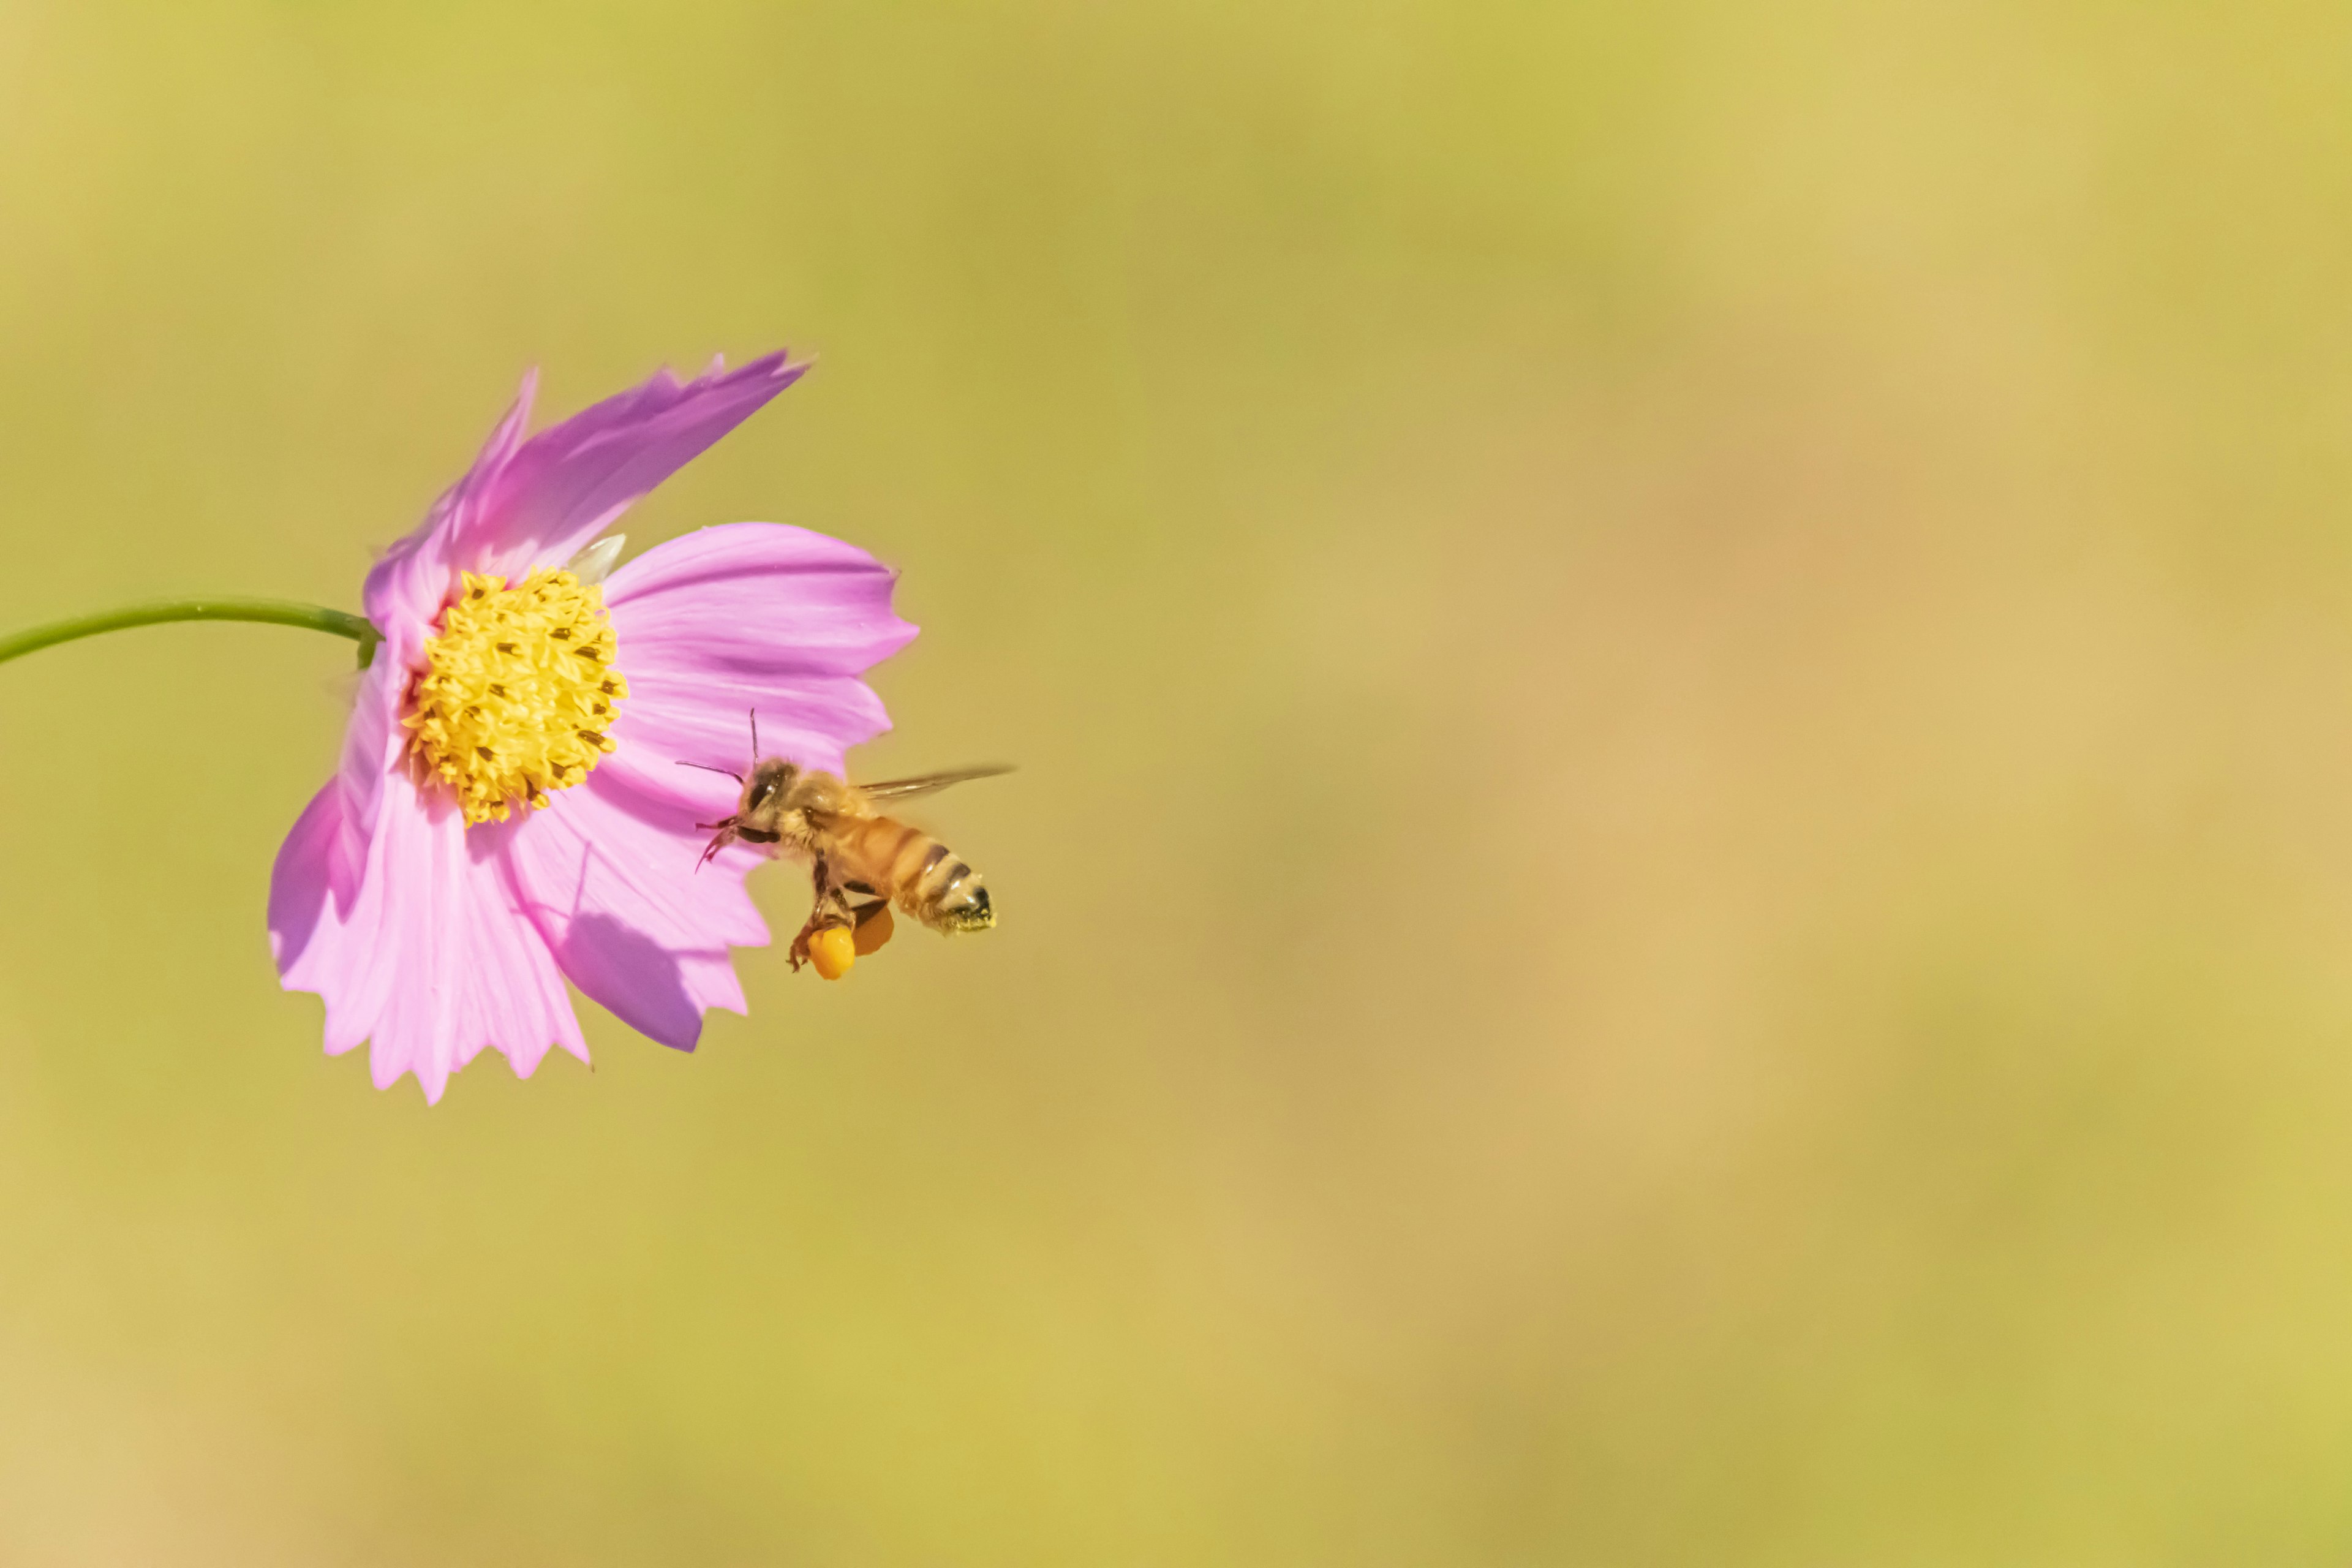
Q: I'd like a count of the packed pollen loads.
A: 2